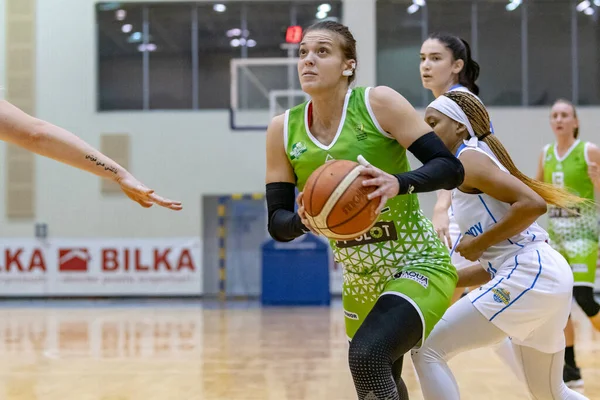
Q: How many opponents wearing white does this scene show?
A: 2